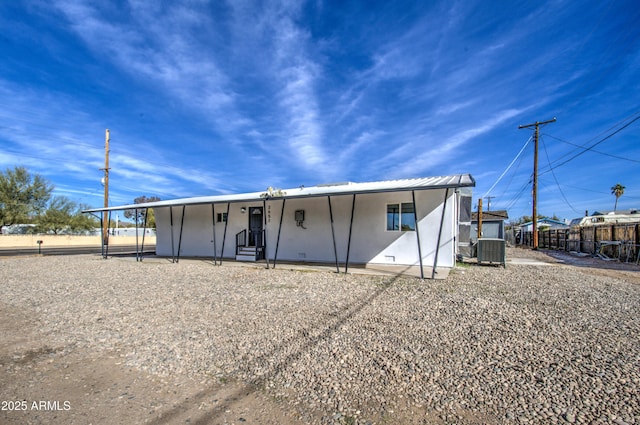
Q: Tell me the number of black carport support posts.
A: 14